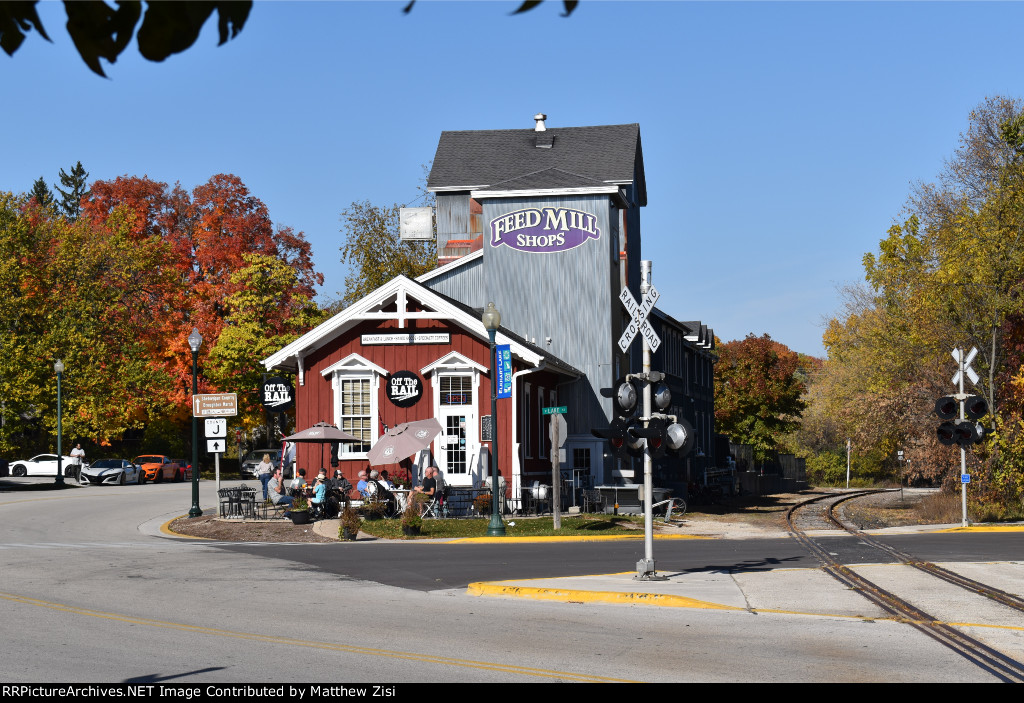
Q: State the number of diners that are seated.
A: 10